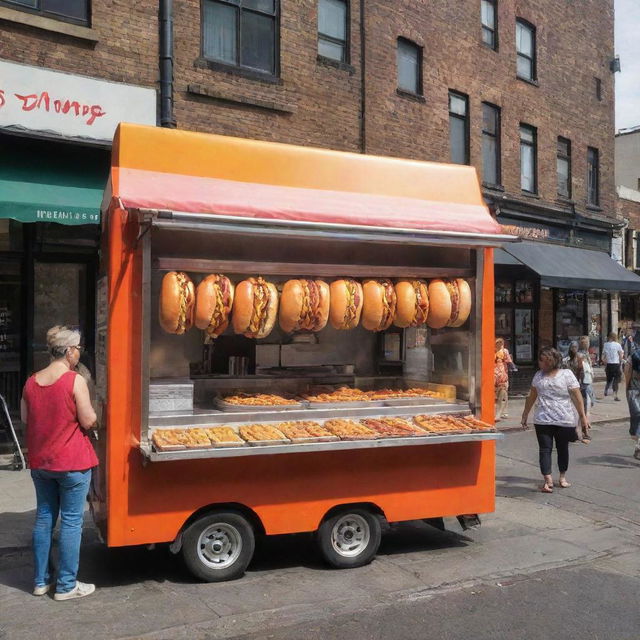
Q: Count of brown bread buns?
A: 8